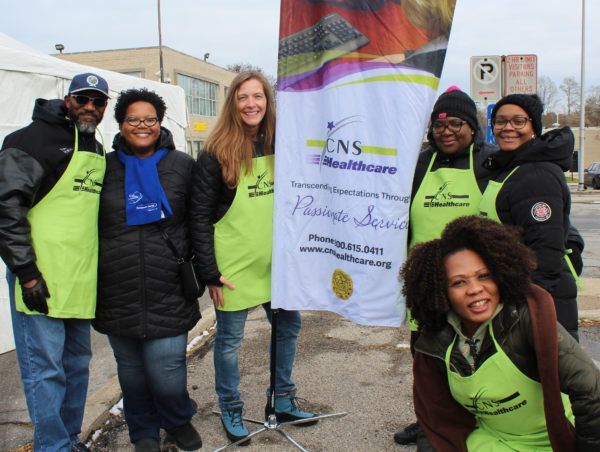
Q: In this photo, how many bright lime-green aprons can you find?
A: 5